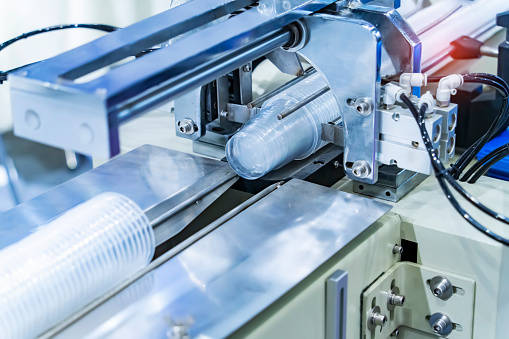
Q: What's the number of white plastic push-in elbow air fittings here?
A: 4